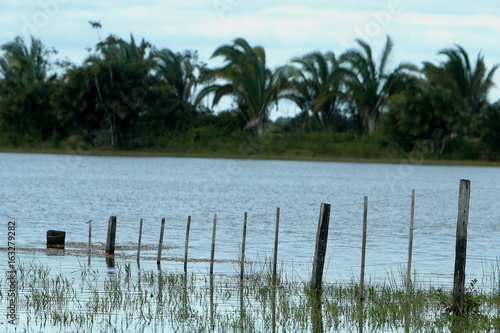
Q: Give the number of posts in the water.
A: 13